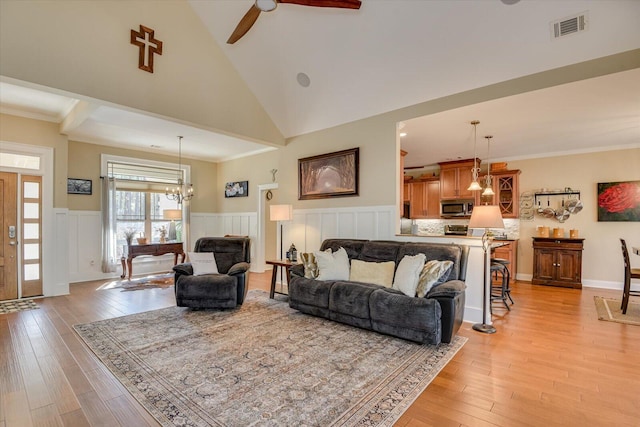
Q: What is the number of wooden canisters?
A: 3